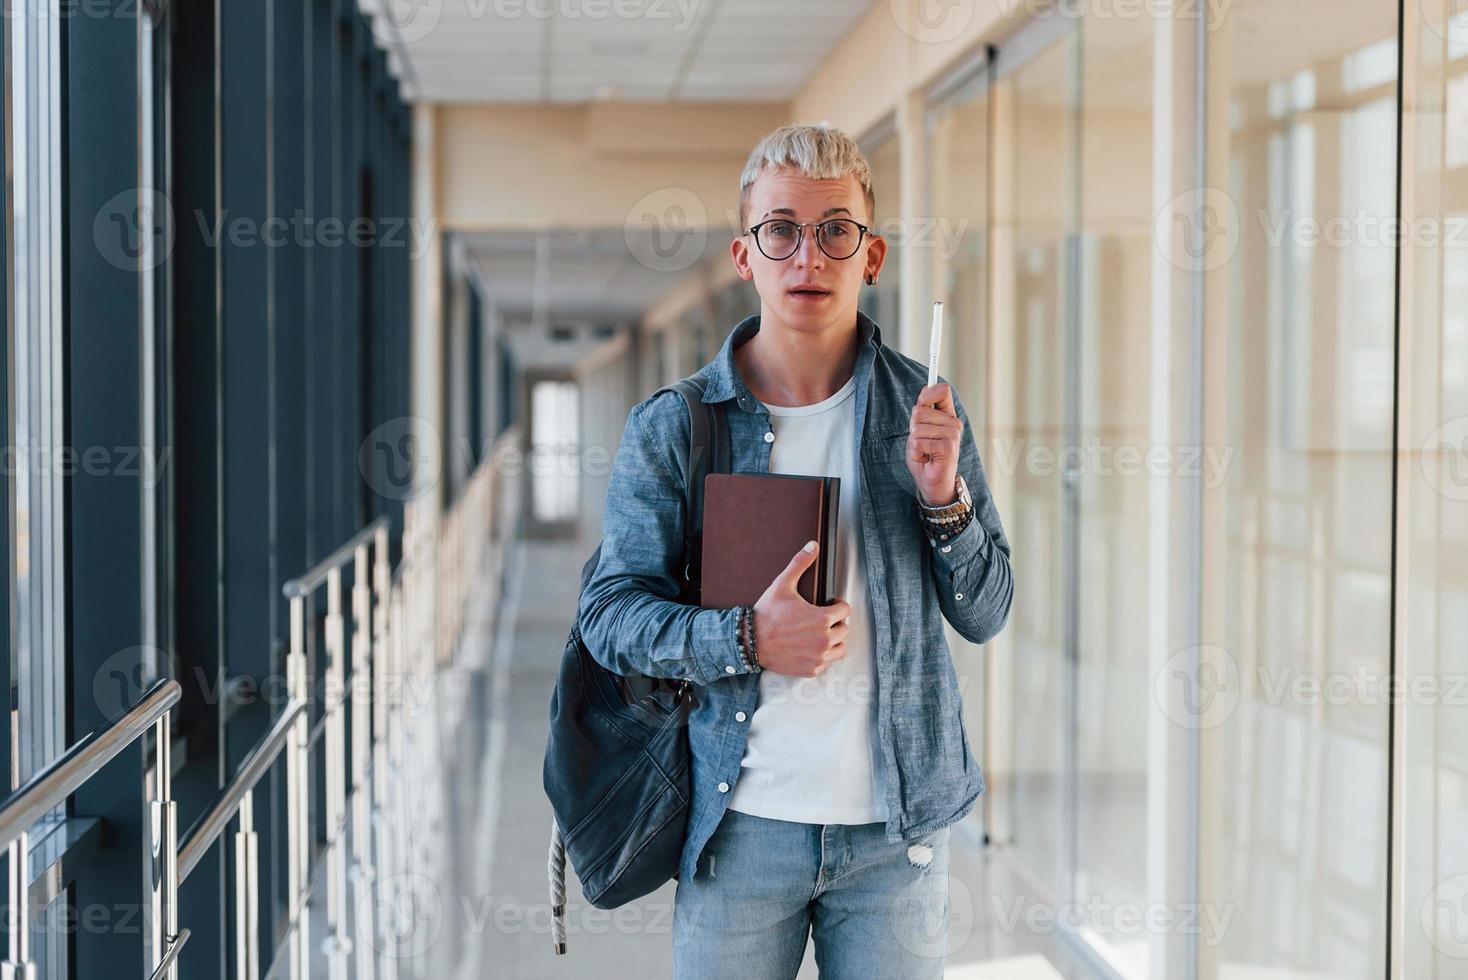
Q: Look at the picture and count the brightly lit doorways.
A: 1